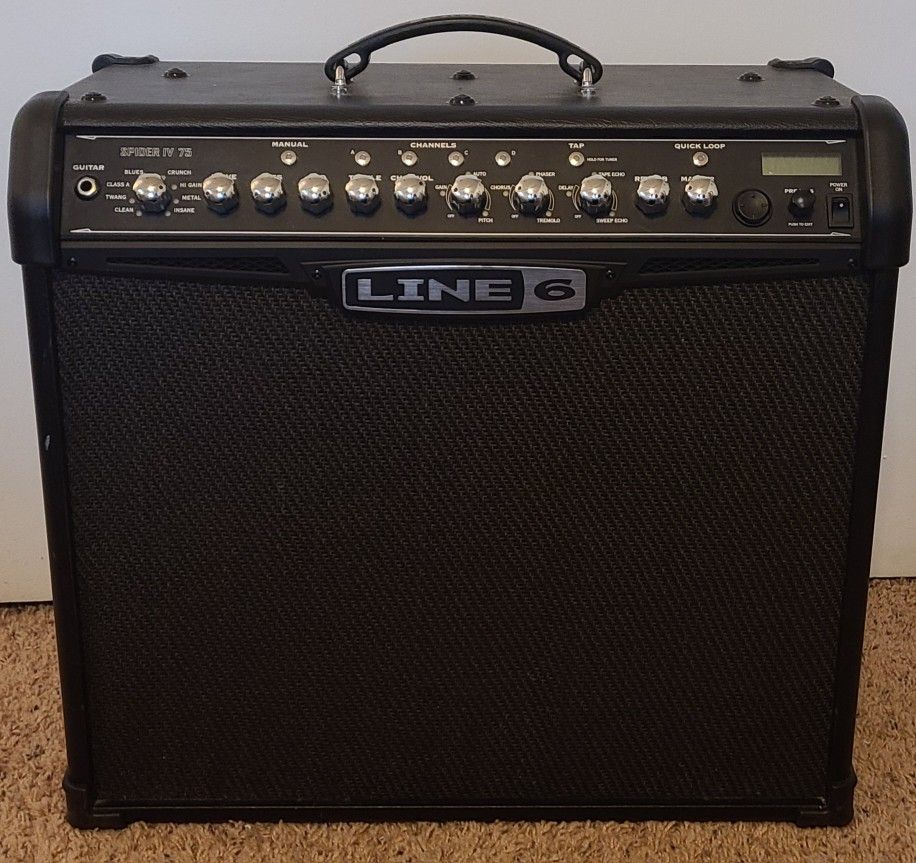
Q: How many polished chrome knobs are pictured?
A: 11